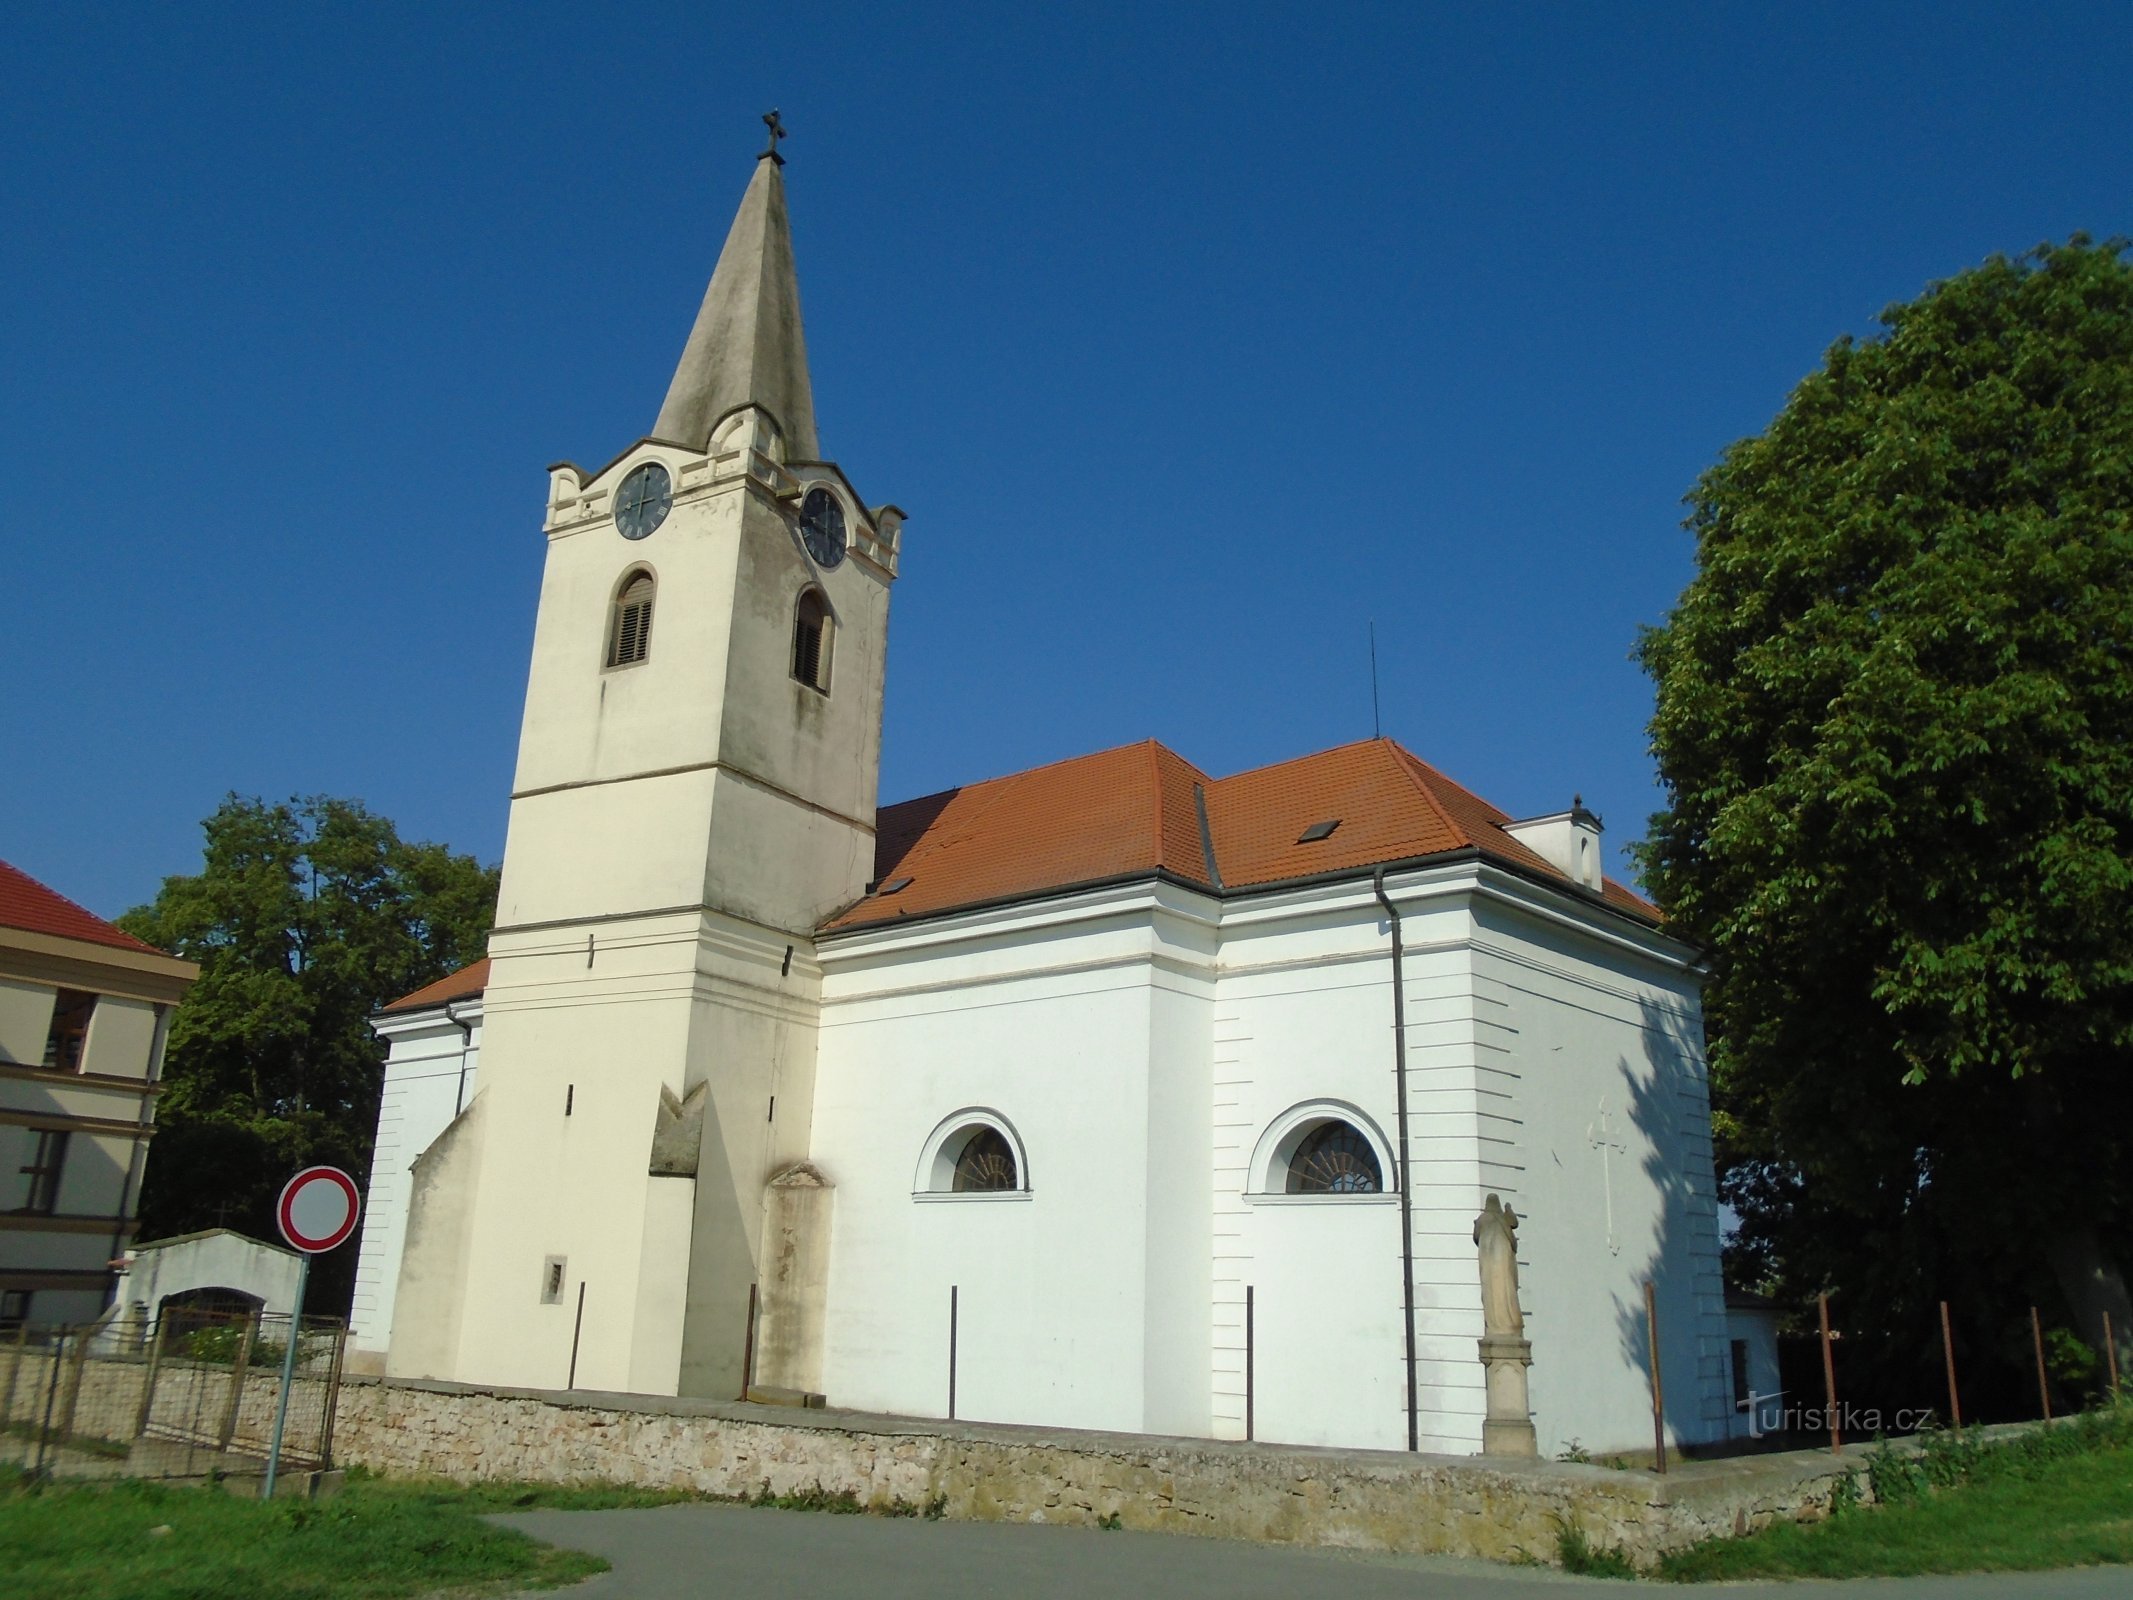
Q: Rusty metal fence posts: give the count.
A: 9